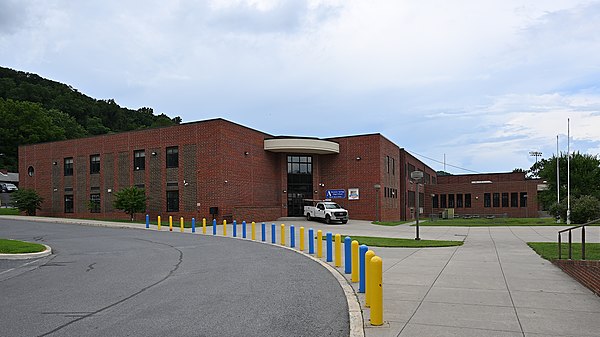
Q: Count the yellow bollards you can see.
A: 13